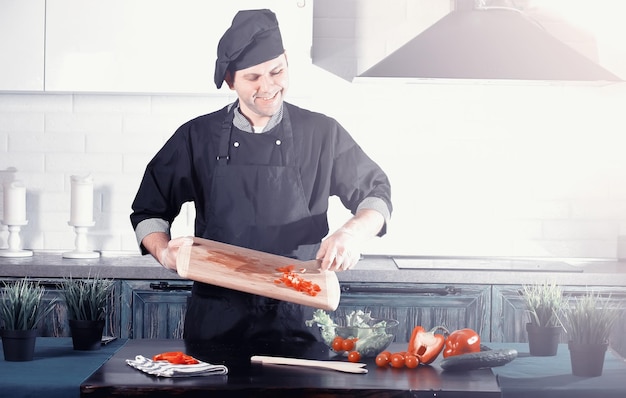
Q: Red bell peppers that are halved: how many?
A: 1